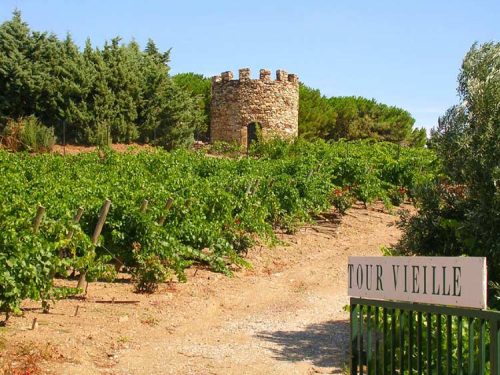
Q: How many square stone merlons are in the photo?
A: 6